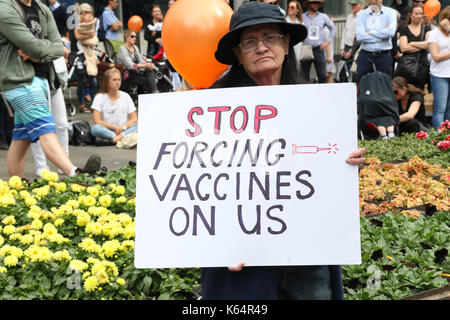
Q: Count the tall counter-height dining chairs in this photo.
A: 0